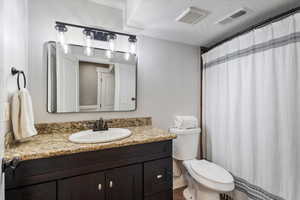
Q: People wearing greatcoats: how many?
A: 0